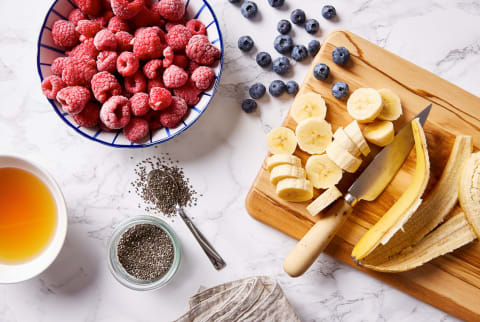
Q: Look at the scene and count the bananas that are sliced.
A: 1